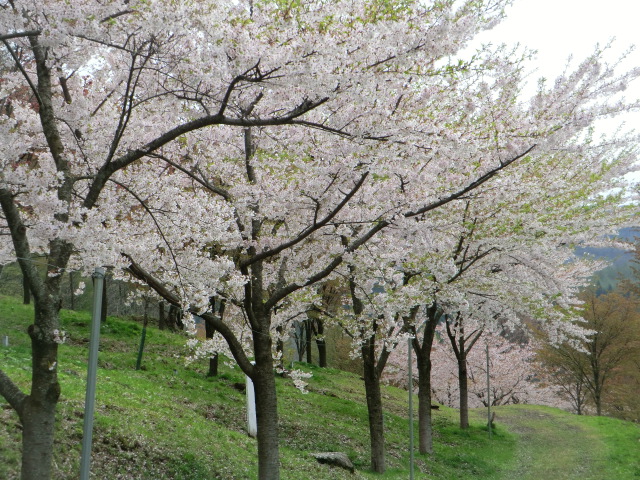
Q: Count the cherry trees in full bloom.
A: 5